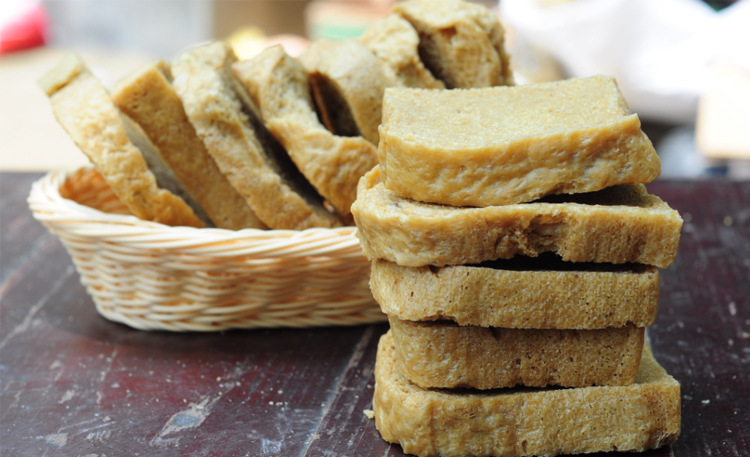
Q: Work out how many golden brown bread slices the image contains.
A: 12